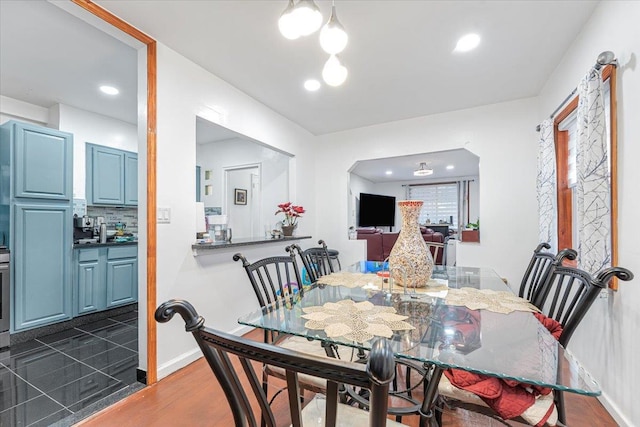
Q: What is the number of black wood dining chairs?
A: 5